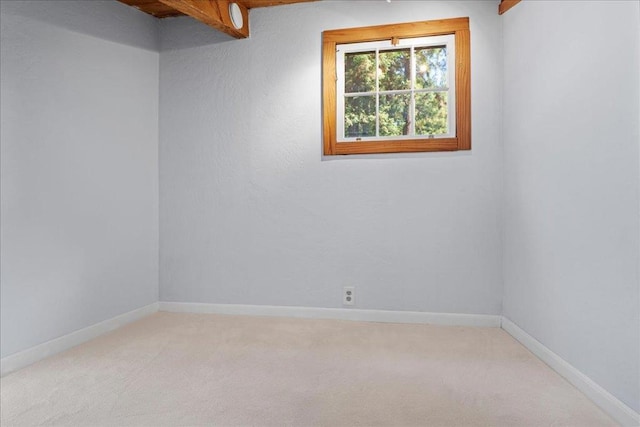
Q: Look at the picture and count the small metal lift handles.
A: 2